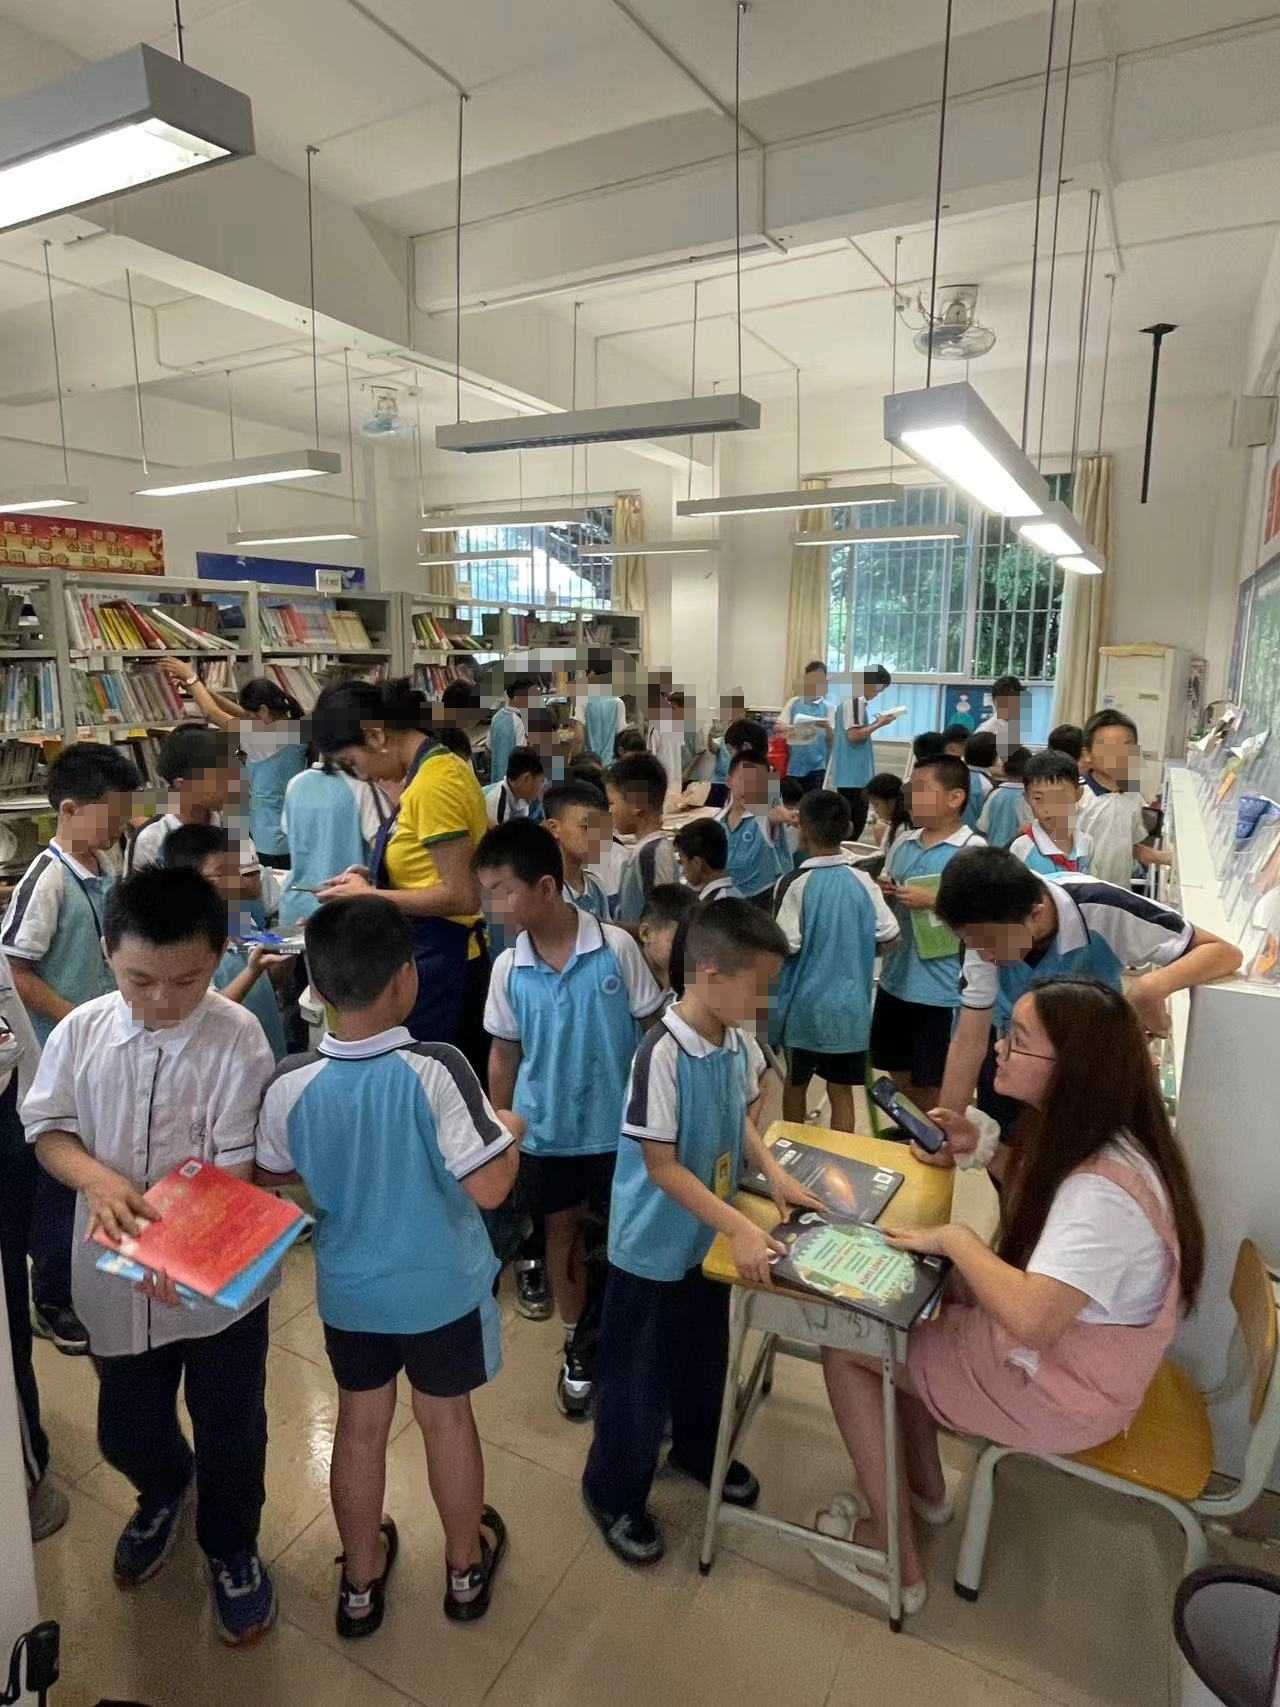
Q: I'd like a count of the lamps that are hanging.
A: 13